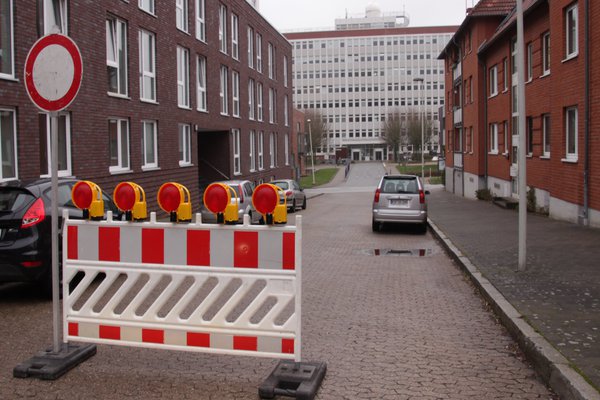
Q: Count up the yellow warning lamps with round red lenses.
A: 5